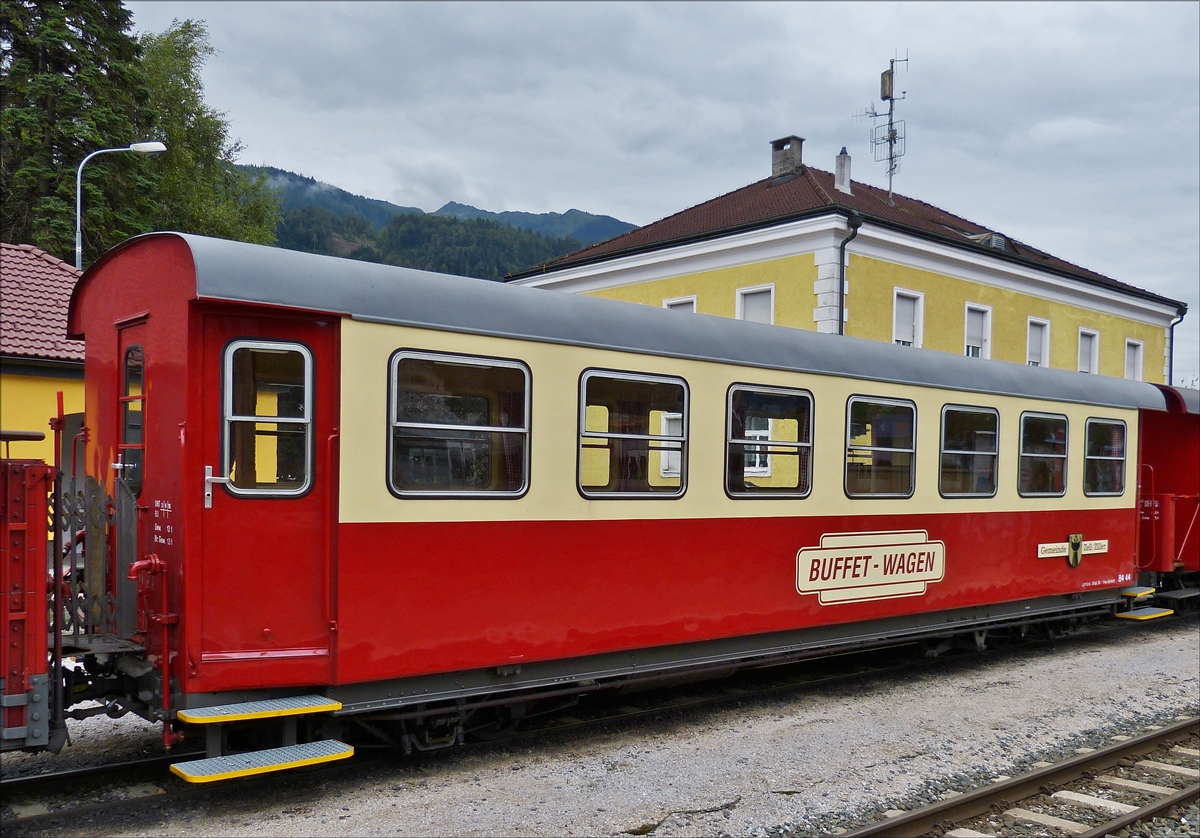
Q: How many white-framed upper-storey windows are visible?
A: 7